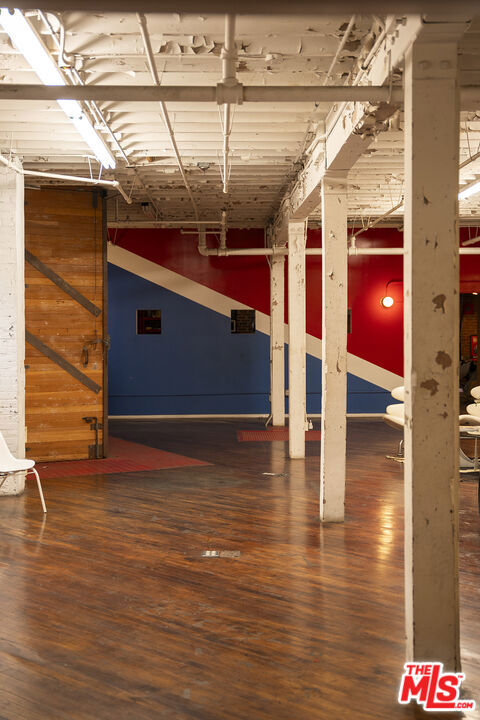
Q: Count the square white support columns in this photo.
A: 4